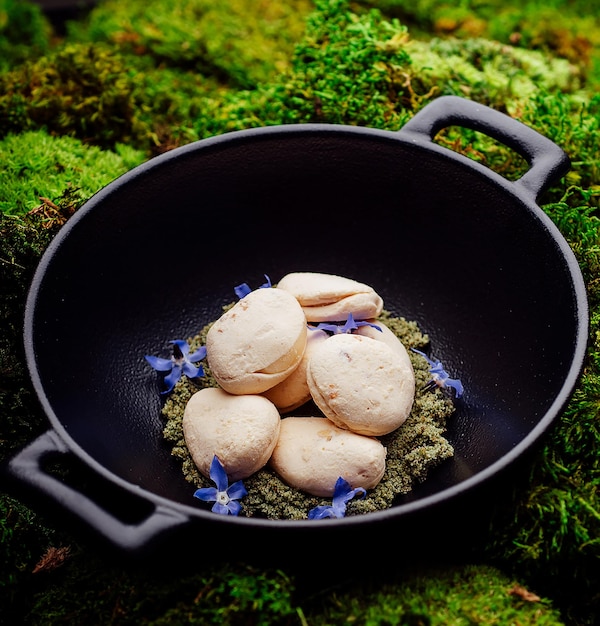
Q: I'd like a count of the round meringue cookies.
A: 7